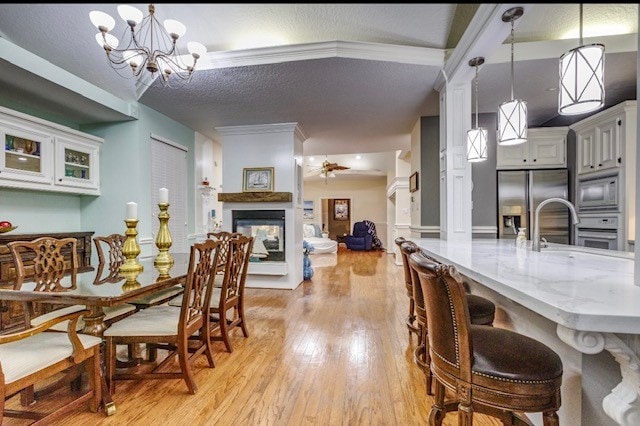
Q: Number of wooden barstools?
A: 3